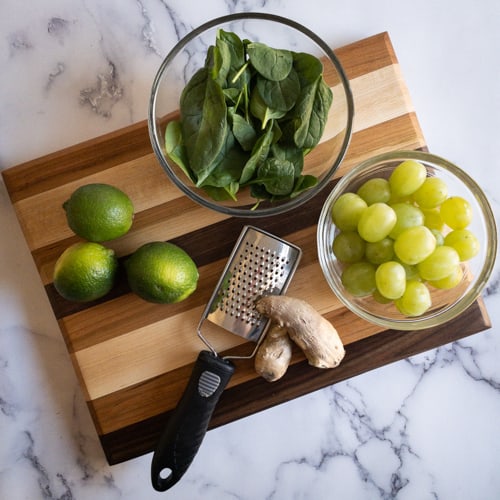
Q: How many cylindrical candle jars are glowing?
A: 0